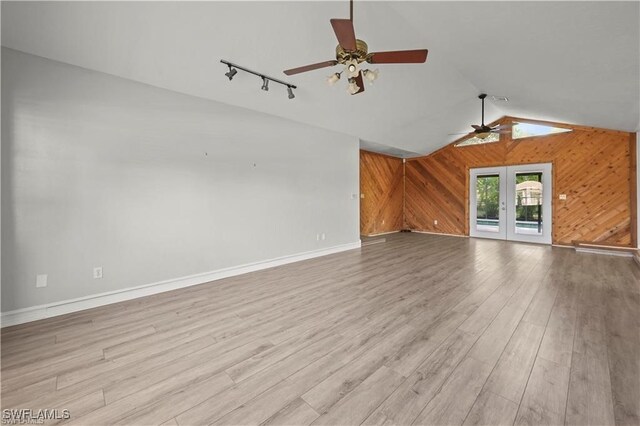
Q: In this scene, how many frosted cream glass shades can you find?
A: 4